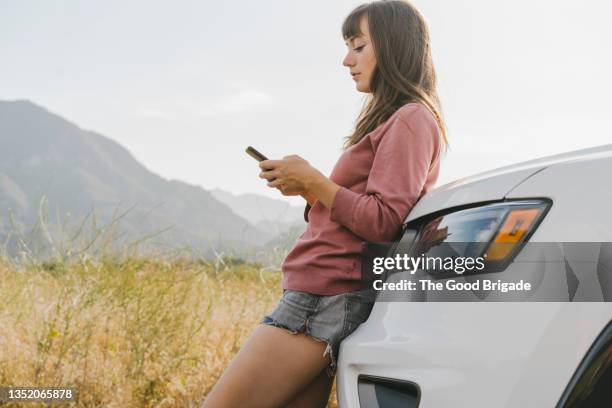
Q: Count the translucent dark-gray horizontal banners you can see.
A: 2